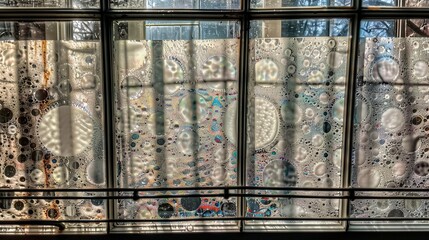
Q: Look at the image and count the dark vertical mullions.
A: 3